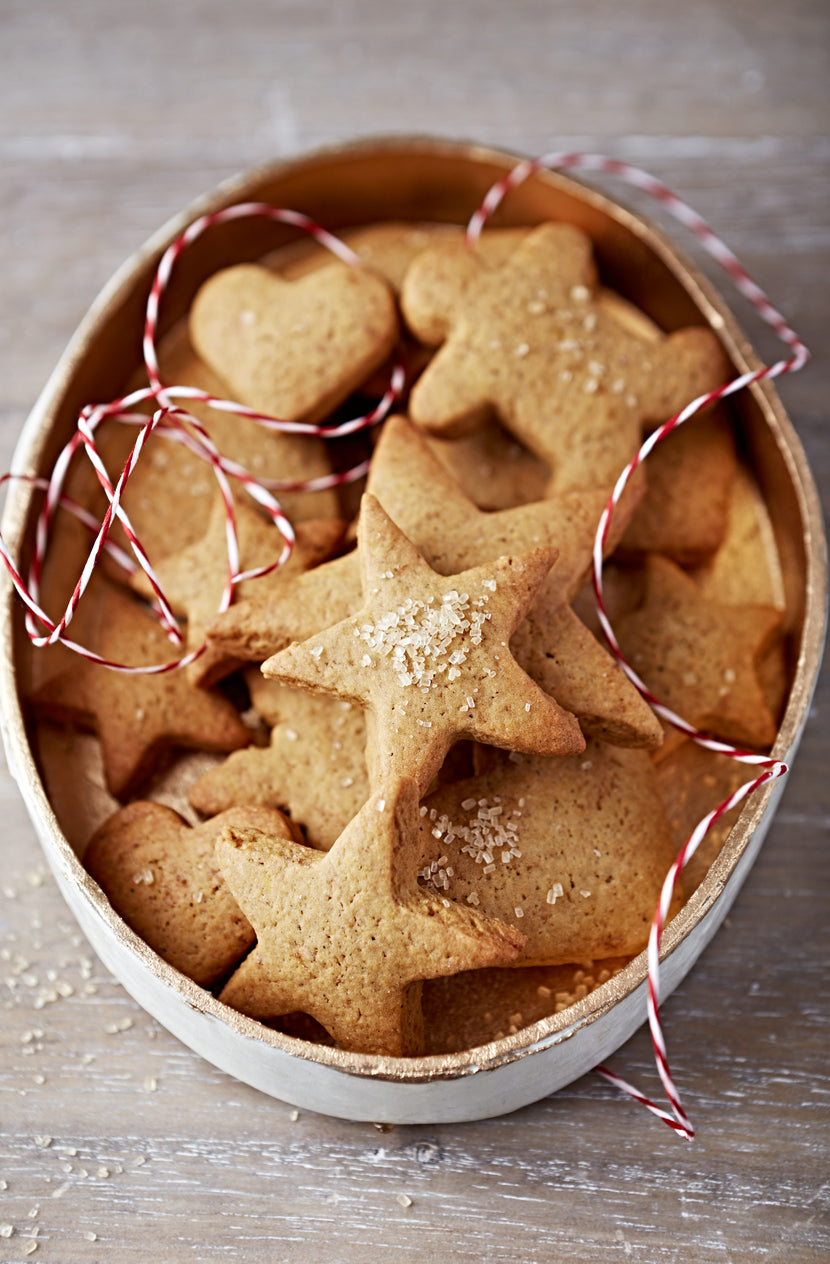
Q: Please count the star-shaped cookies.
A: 6